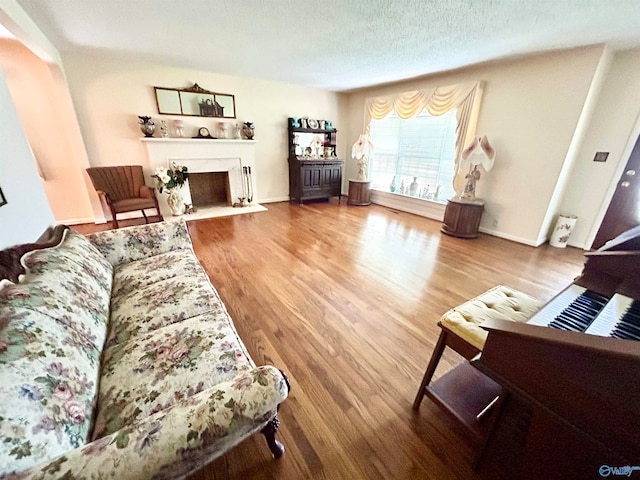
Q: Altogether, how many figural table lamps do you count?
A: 2